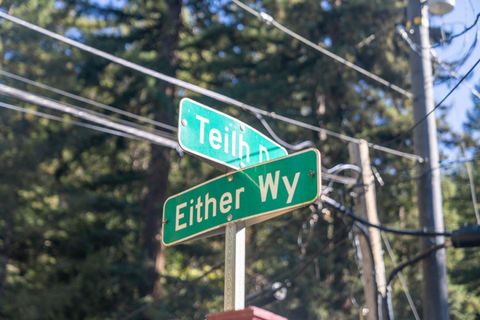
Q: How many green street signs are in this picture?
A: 2